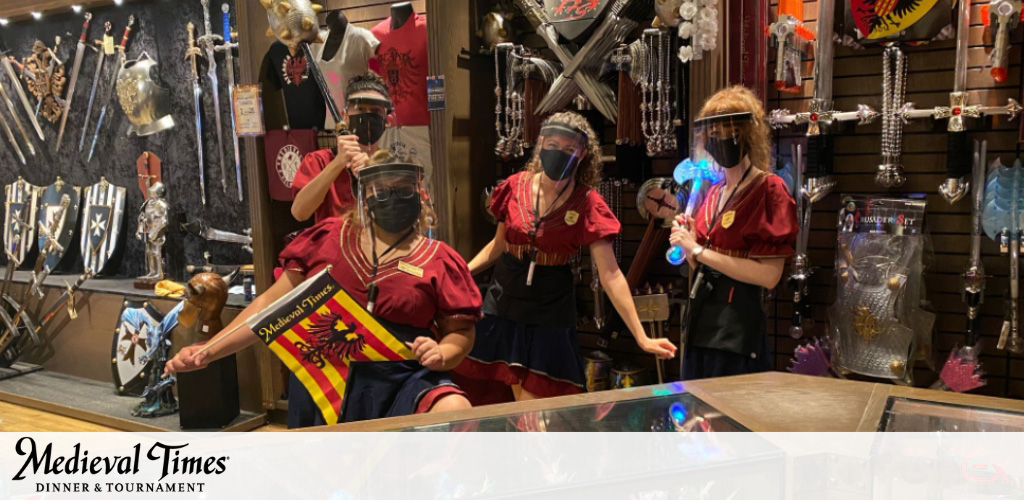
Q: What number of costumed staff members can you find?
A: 4